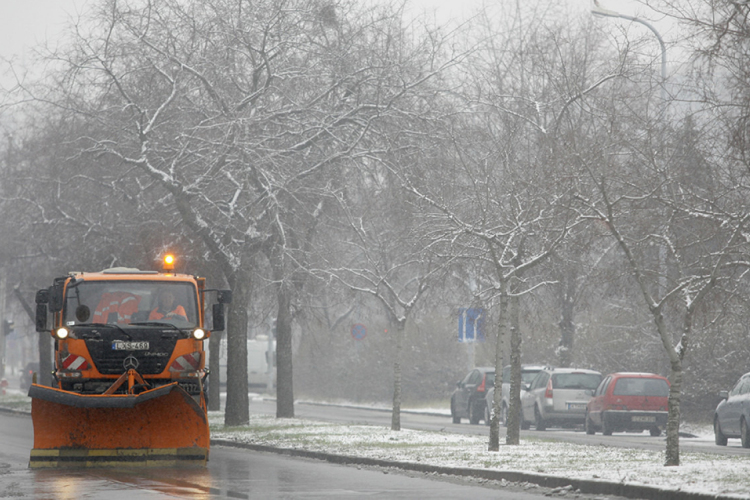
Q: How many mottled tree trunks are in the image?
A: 4